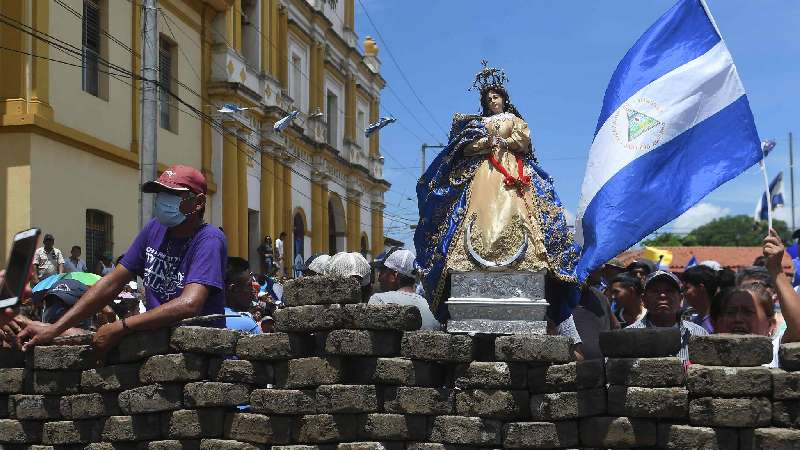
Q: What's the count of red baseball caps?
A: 1